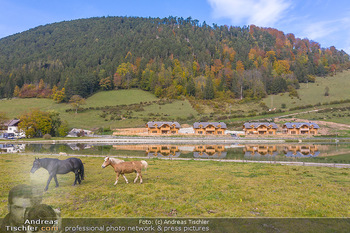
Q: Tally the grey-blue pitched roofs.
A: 4